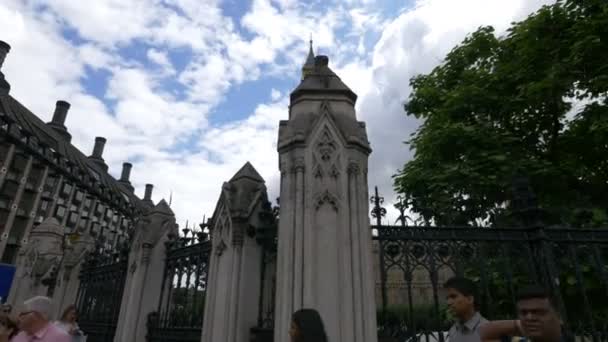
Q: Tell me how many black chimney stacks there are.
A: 5